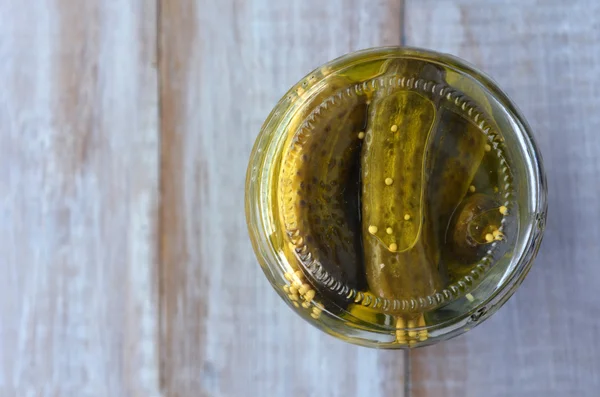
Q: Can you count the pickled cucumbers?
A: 4